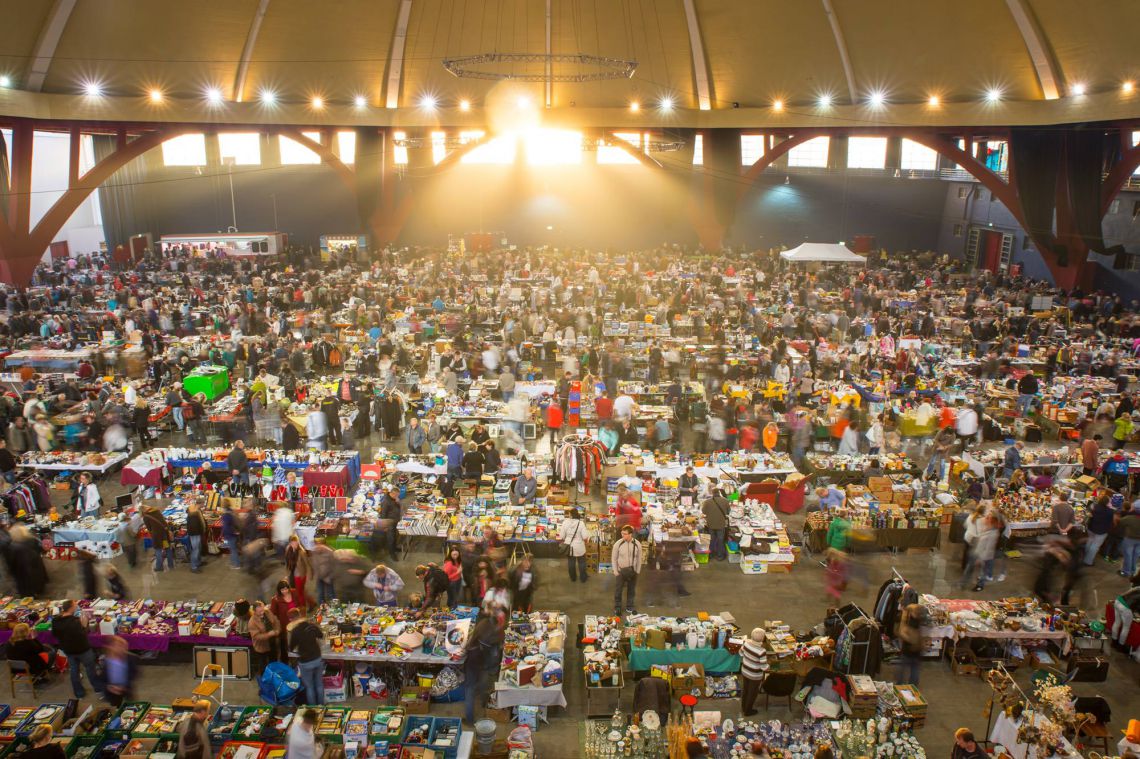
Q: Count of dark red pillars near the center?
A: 2